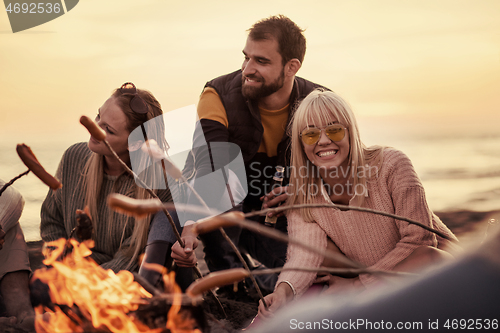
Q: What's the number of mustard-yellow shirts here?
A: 1